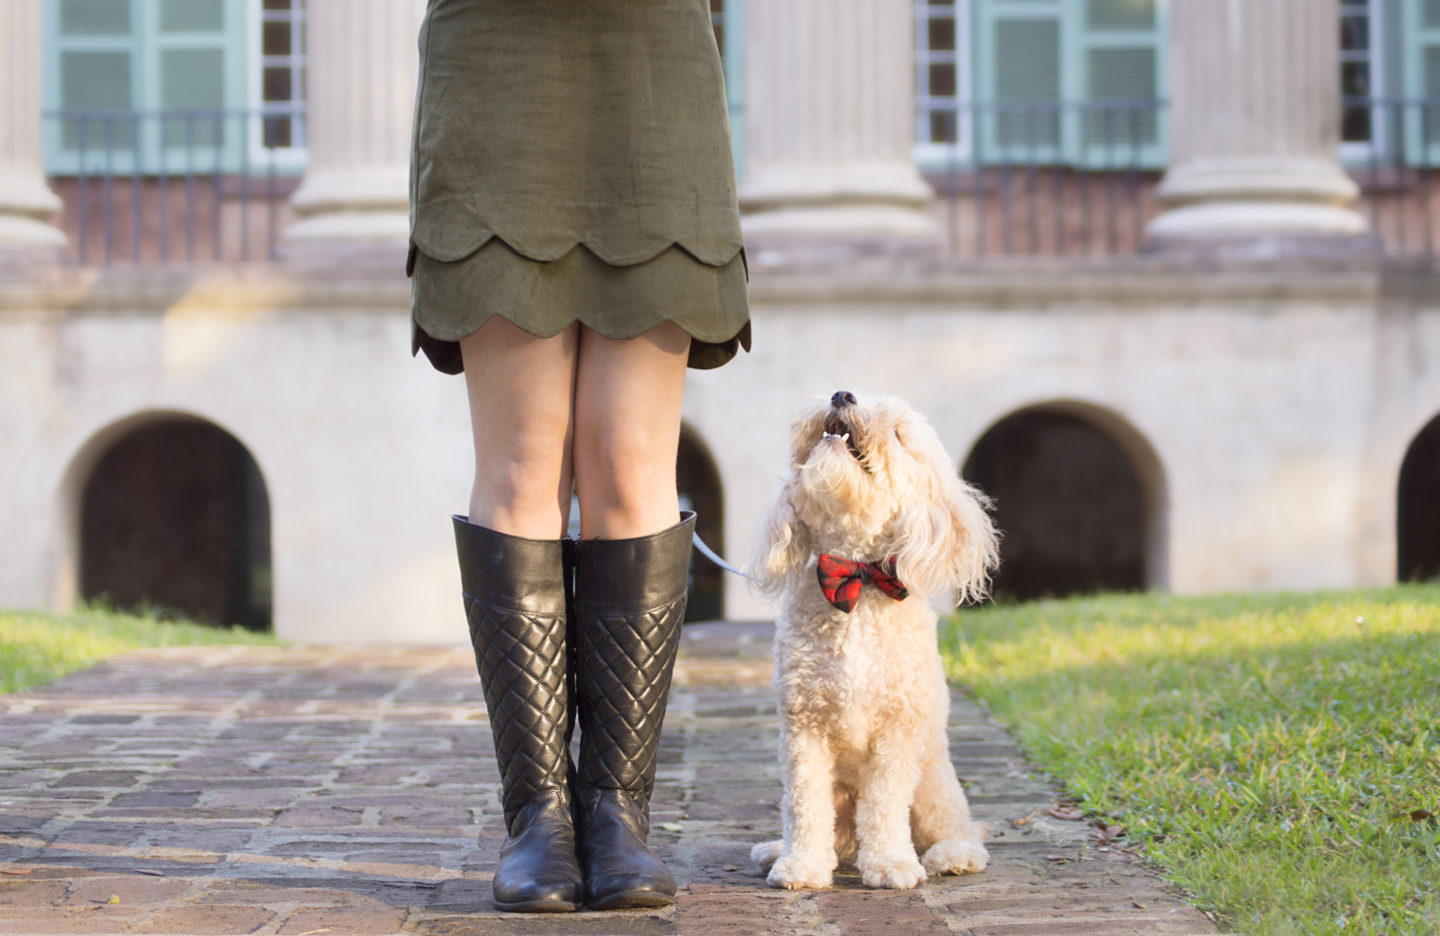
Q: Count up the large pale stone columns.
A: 4